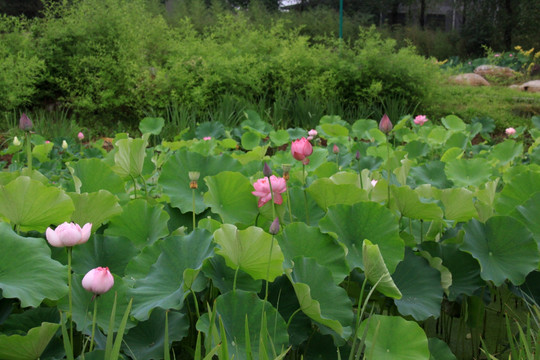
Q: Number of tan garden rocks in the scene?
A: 3